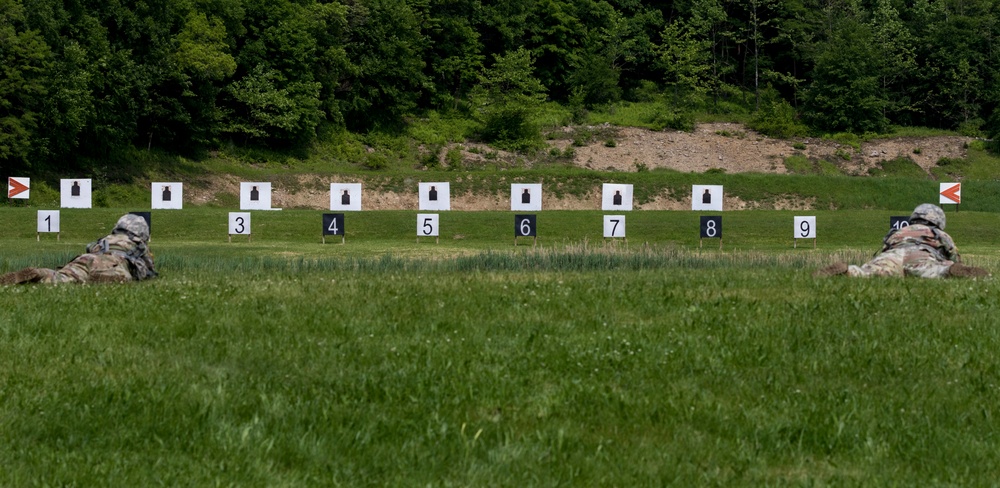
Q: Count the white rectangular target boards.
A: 8